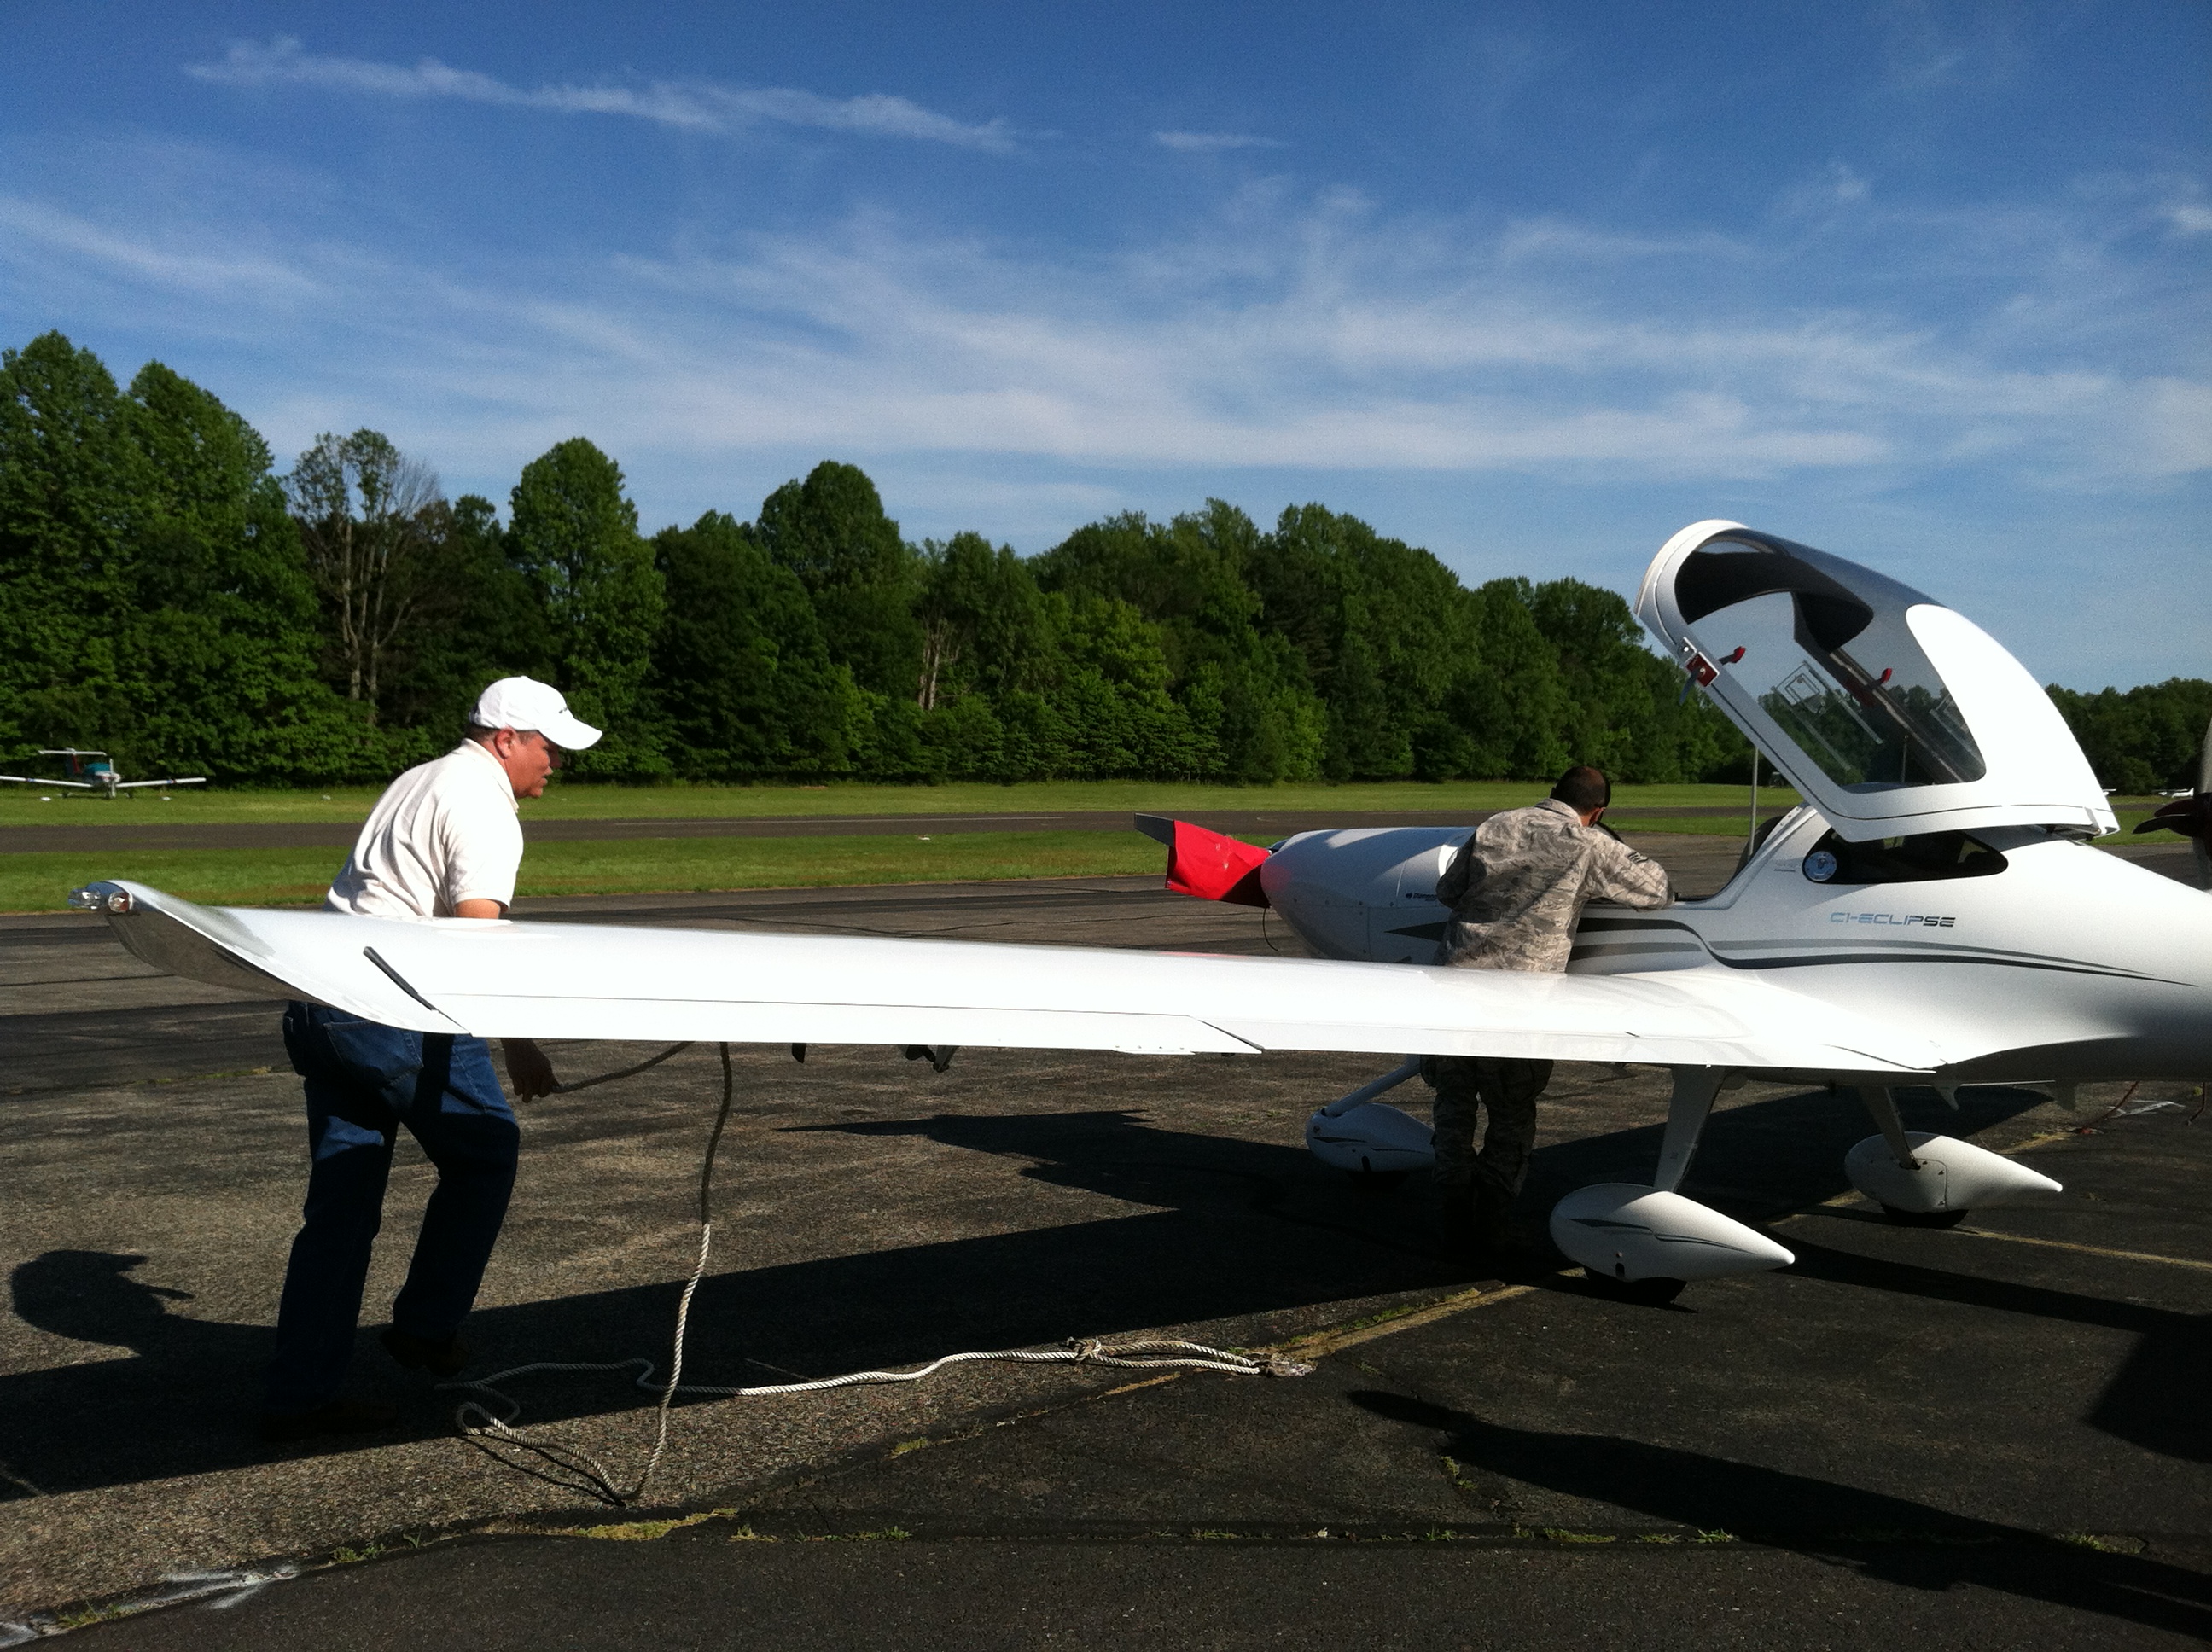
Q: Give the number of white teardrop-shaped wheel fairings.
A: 3